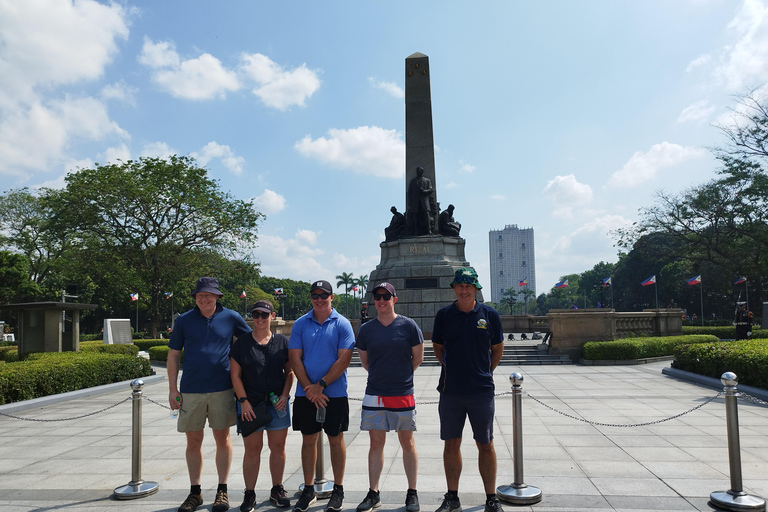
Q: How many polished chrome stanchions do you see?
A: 4